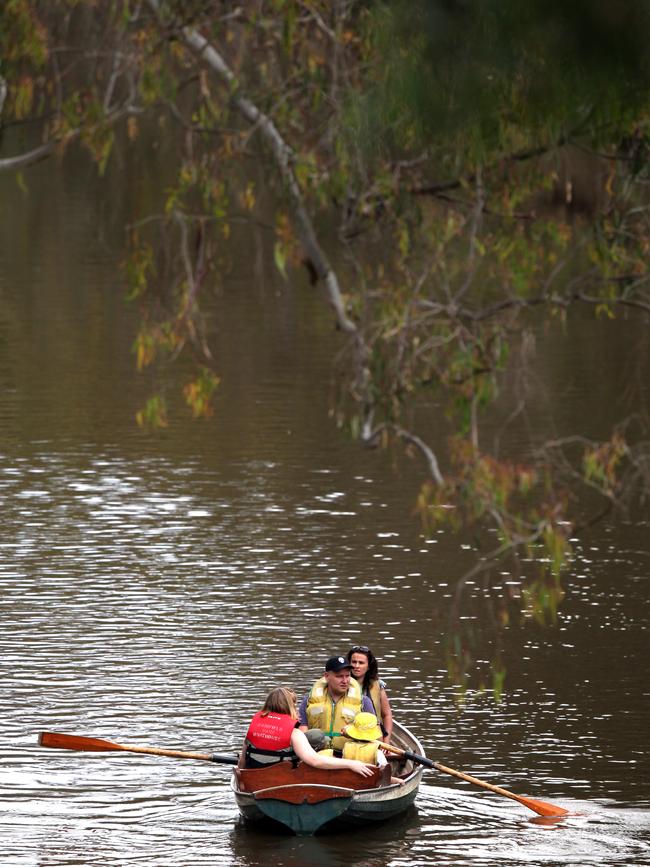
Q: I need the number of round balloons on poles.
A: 0